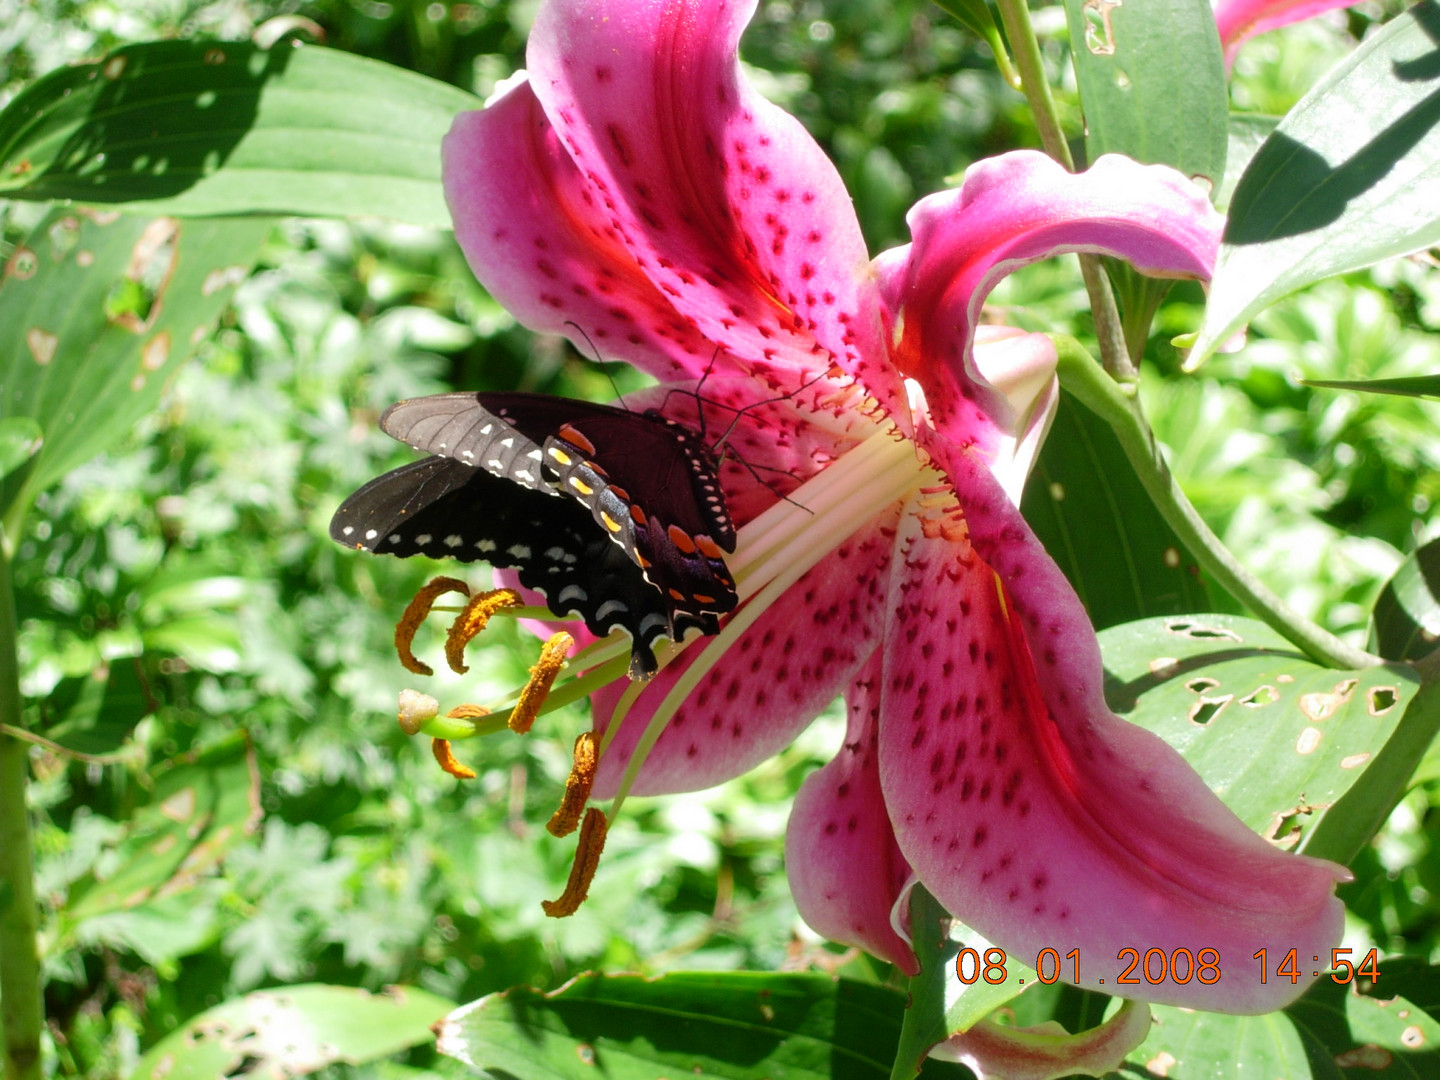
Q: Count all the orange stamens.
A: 6